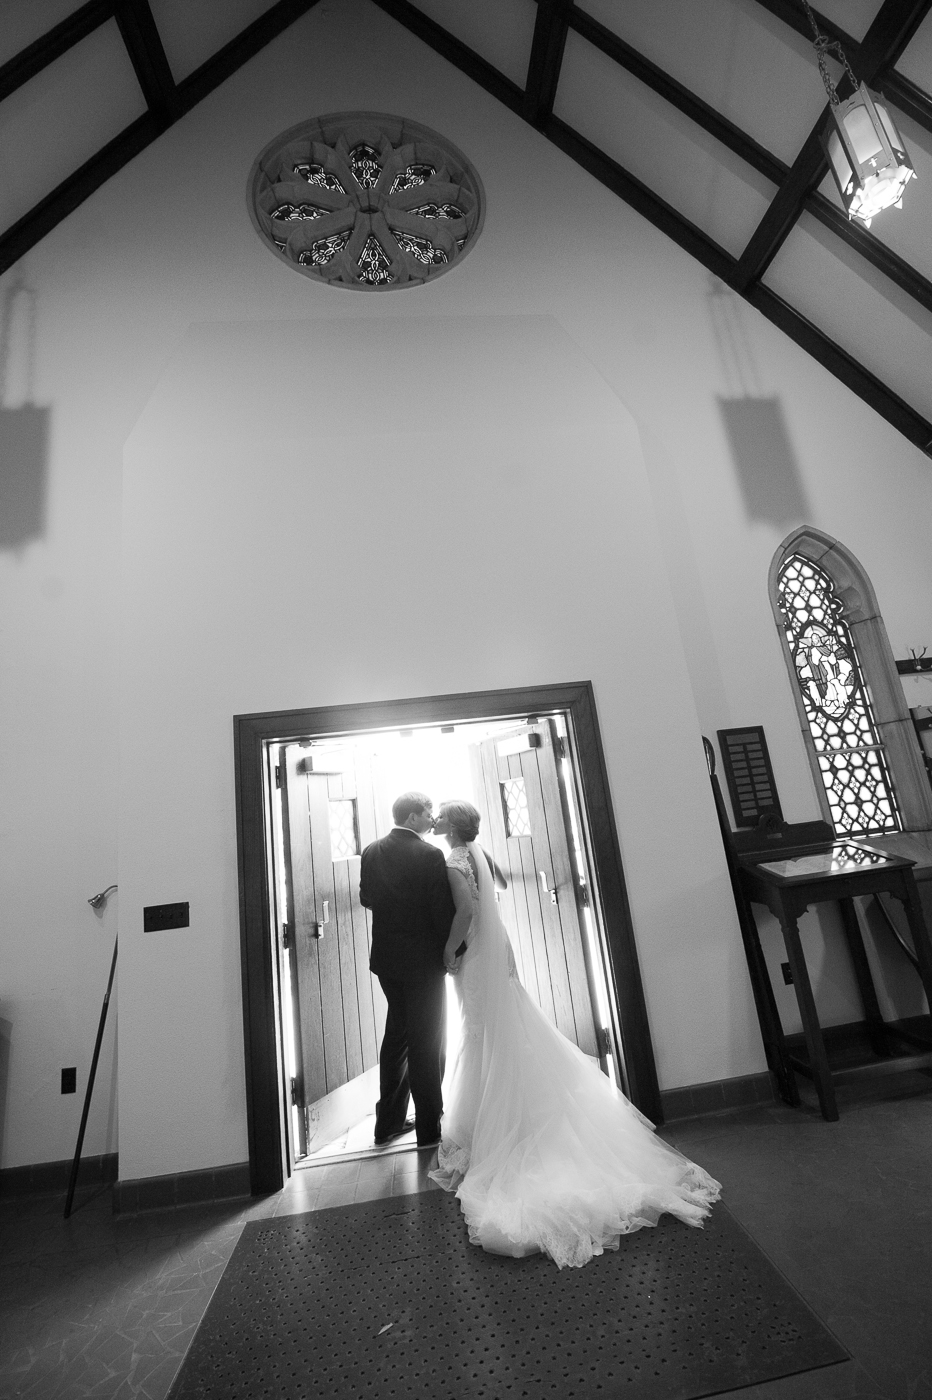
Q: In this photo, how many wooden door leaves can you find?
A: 2